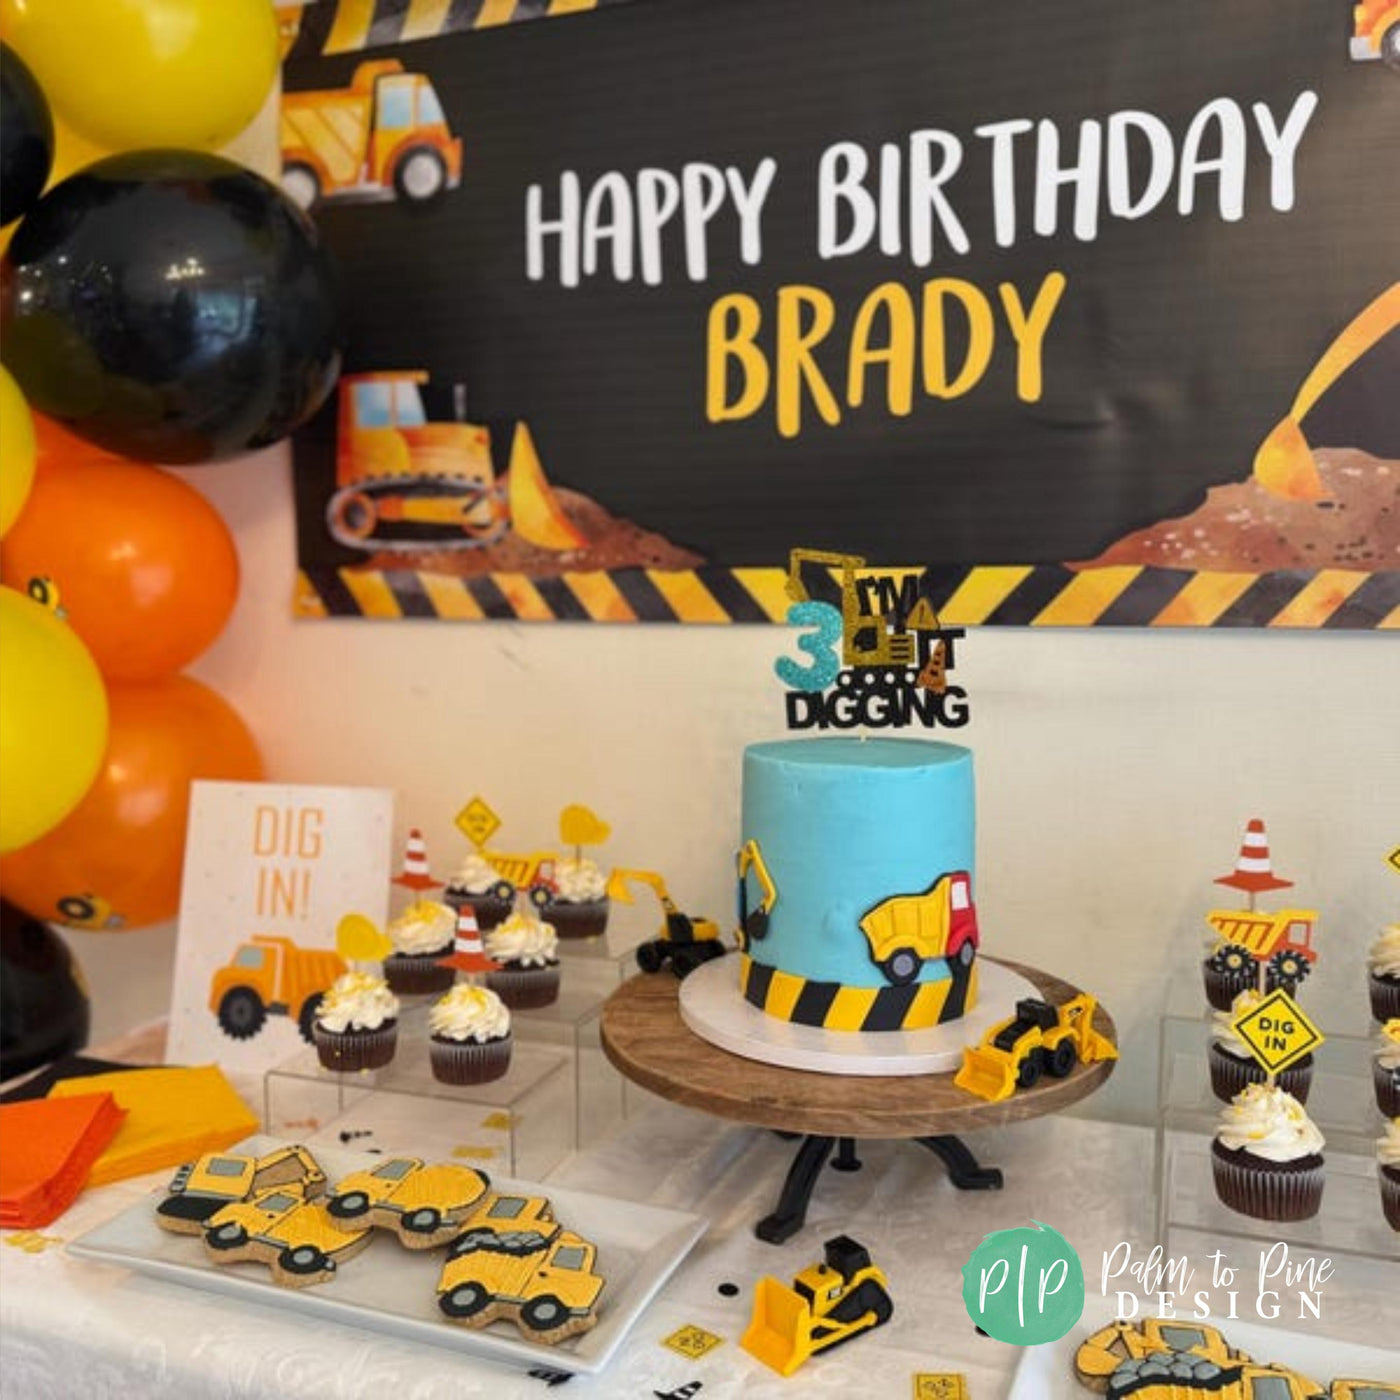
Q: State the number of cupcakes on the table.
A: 12